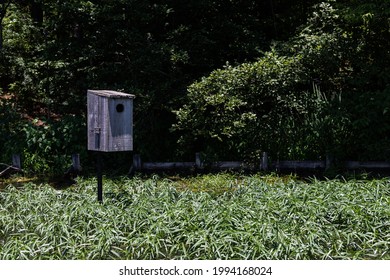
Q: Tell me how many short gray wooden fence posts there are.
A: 6